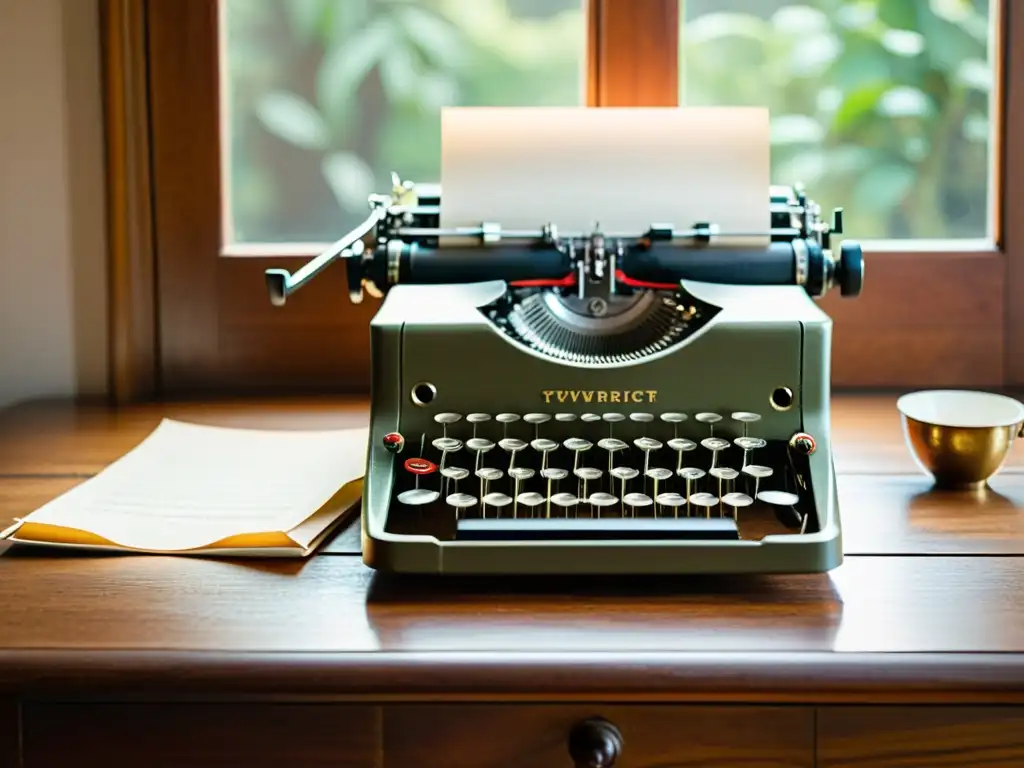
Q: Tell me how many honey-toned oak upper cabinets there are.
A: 0